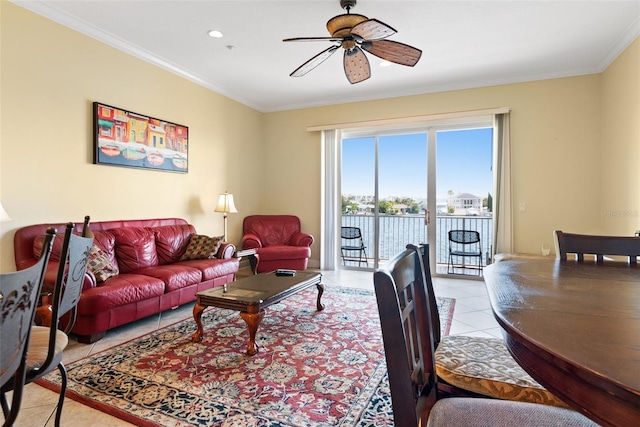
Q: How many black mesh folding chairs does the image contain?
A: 2